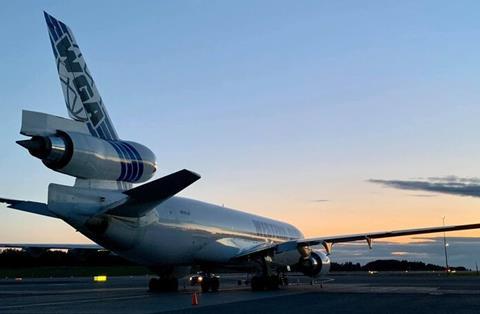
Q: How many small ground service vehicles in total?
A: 1